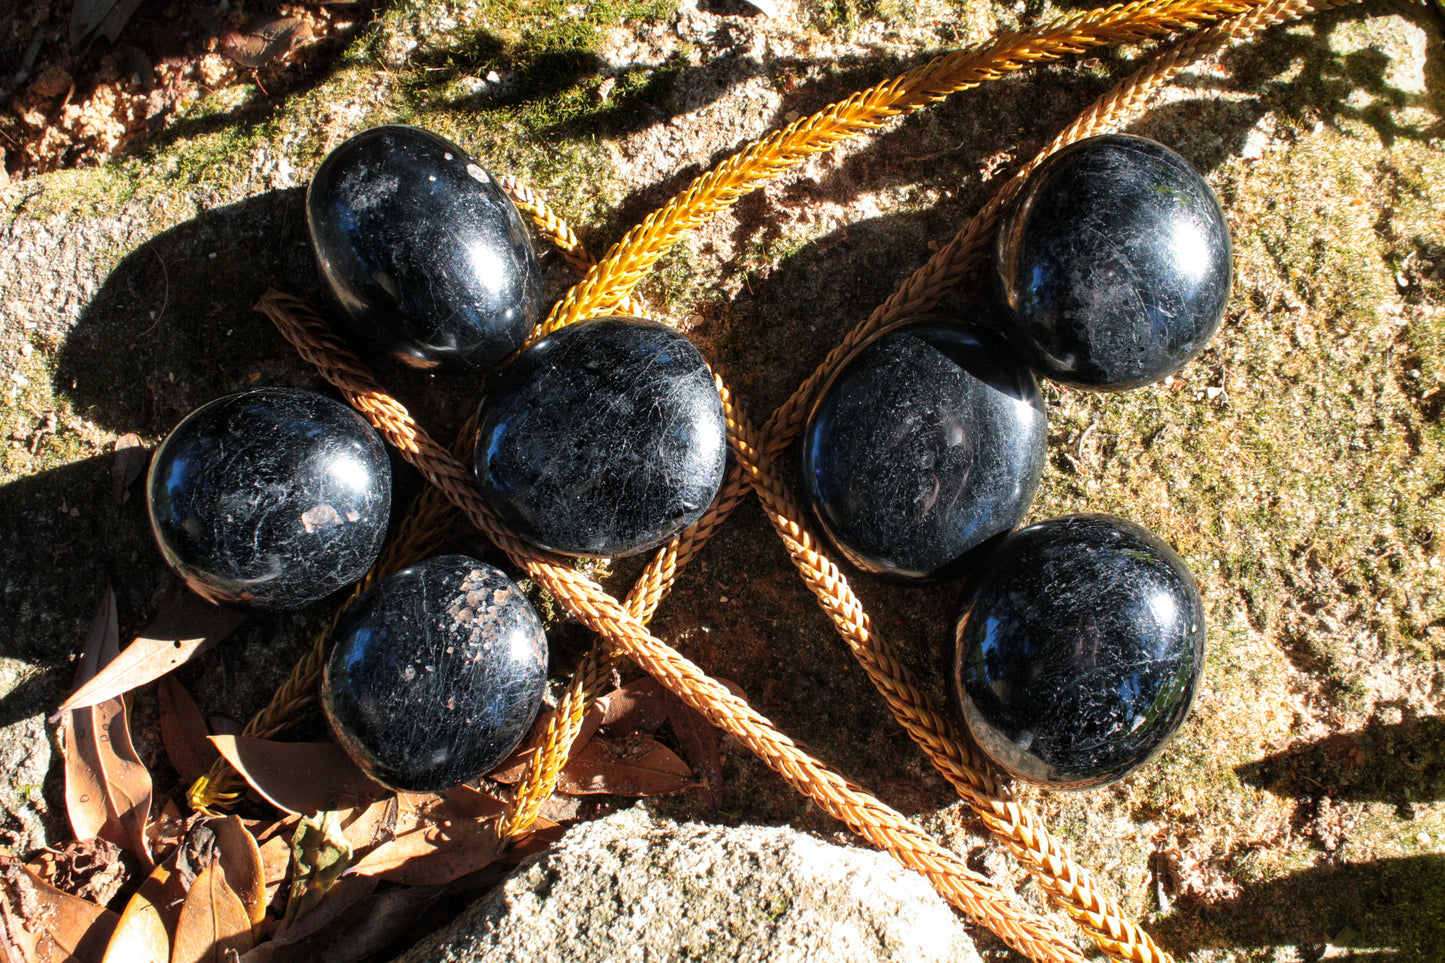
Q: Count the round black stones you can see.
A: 7